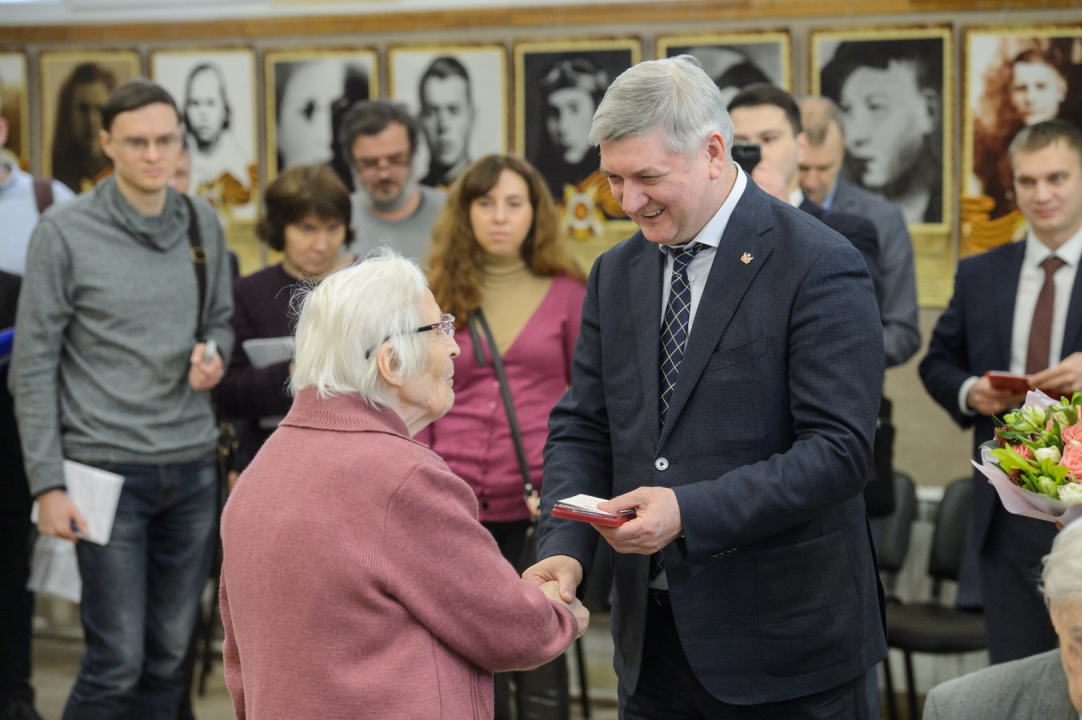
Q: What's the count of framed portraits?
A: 9